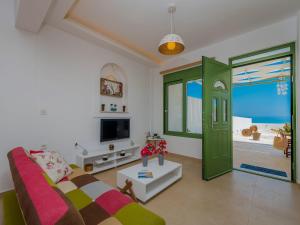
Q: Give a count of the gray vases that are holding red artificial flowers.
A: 2